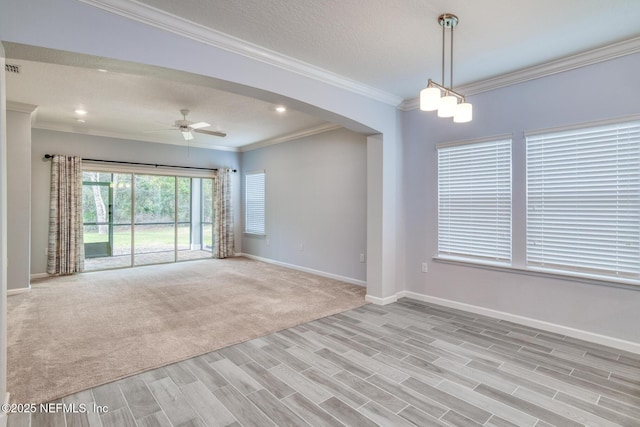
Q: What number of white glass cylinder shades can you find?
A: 3